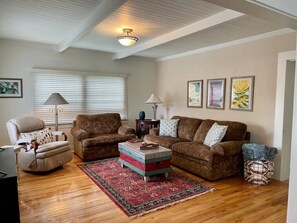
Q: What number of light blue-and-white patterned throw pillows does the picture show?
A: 2